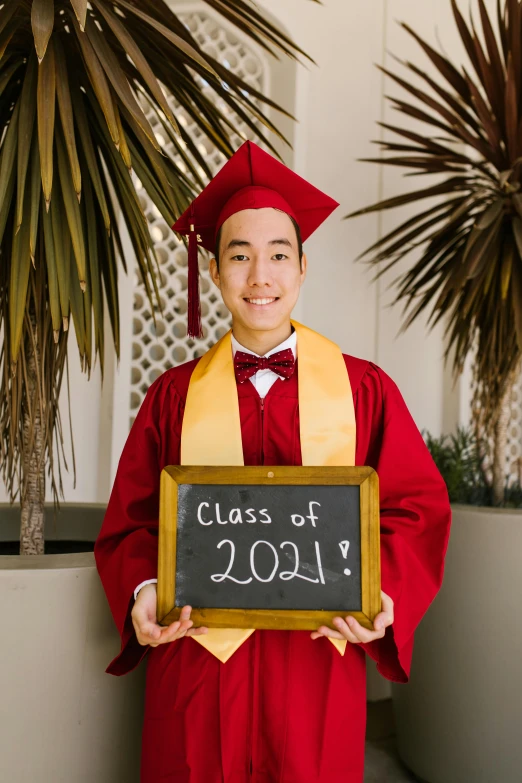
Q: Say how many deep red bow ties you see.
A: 1